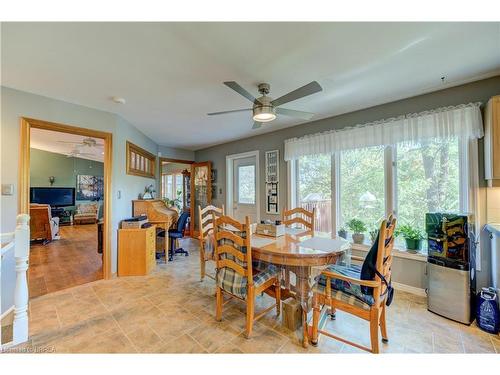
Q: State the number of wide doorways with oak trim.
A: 2